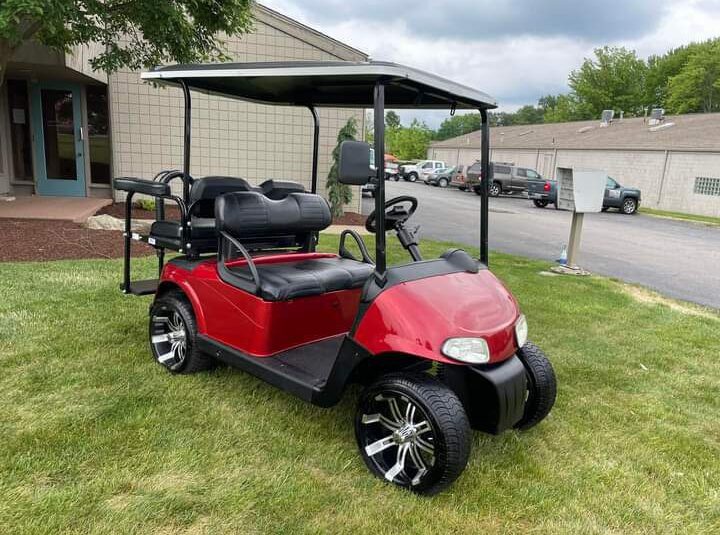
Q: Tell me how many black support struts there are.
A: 4